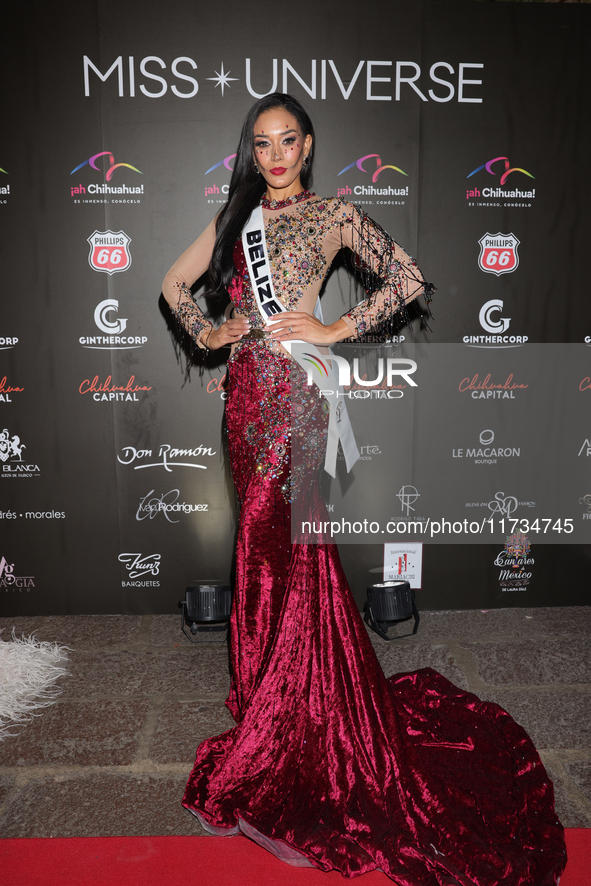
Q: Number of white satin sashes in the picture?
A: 1